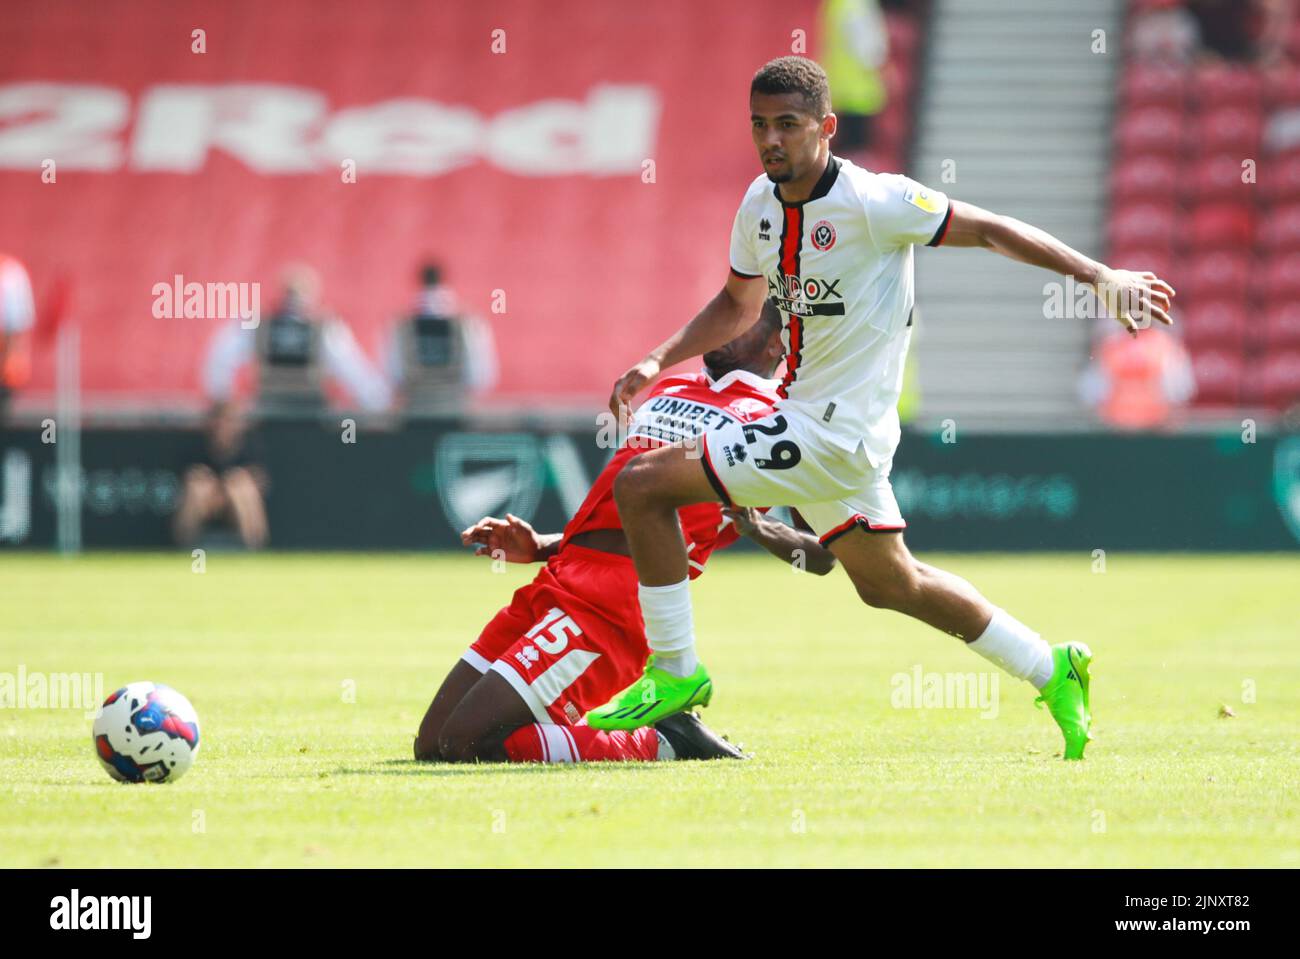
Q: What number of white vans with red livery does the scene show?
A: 0